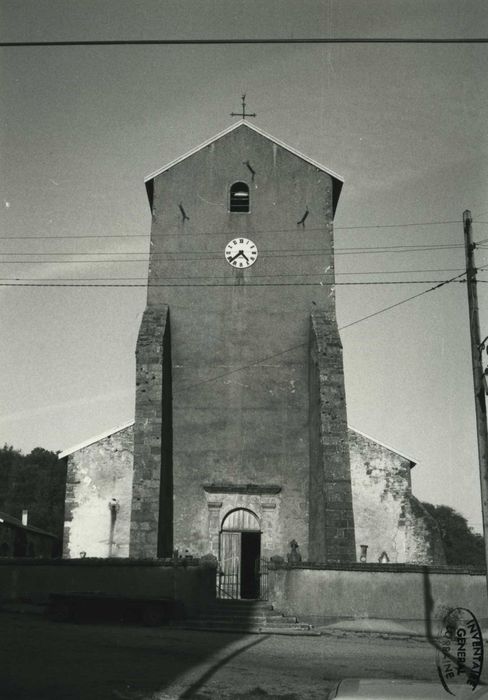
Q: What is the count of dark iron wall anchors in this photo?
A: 3